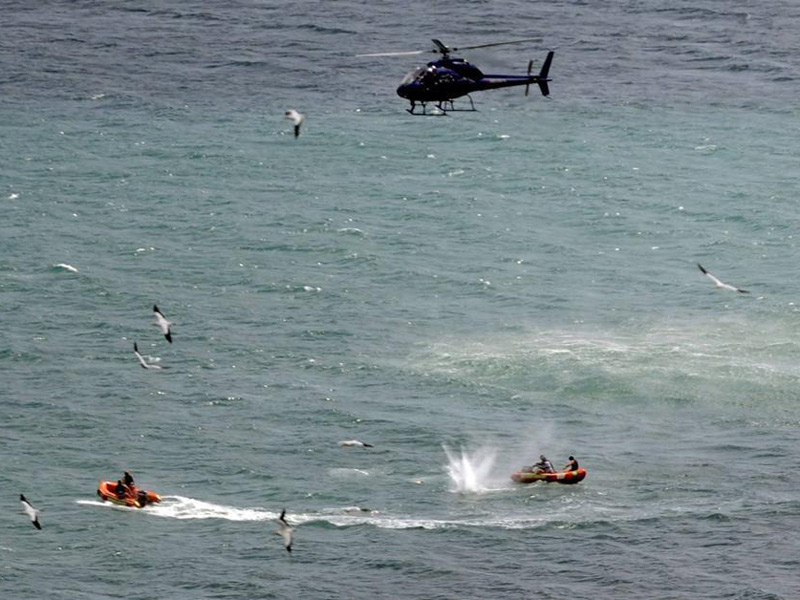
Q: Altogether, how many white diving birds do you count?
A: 7